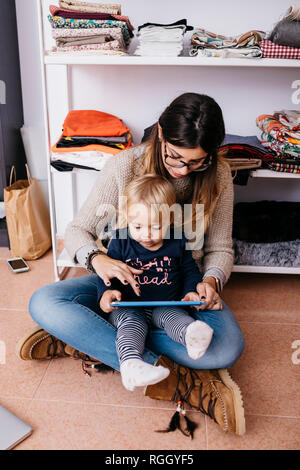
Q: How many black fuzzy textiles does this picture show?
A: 1